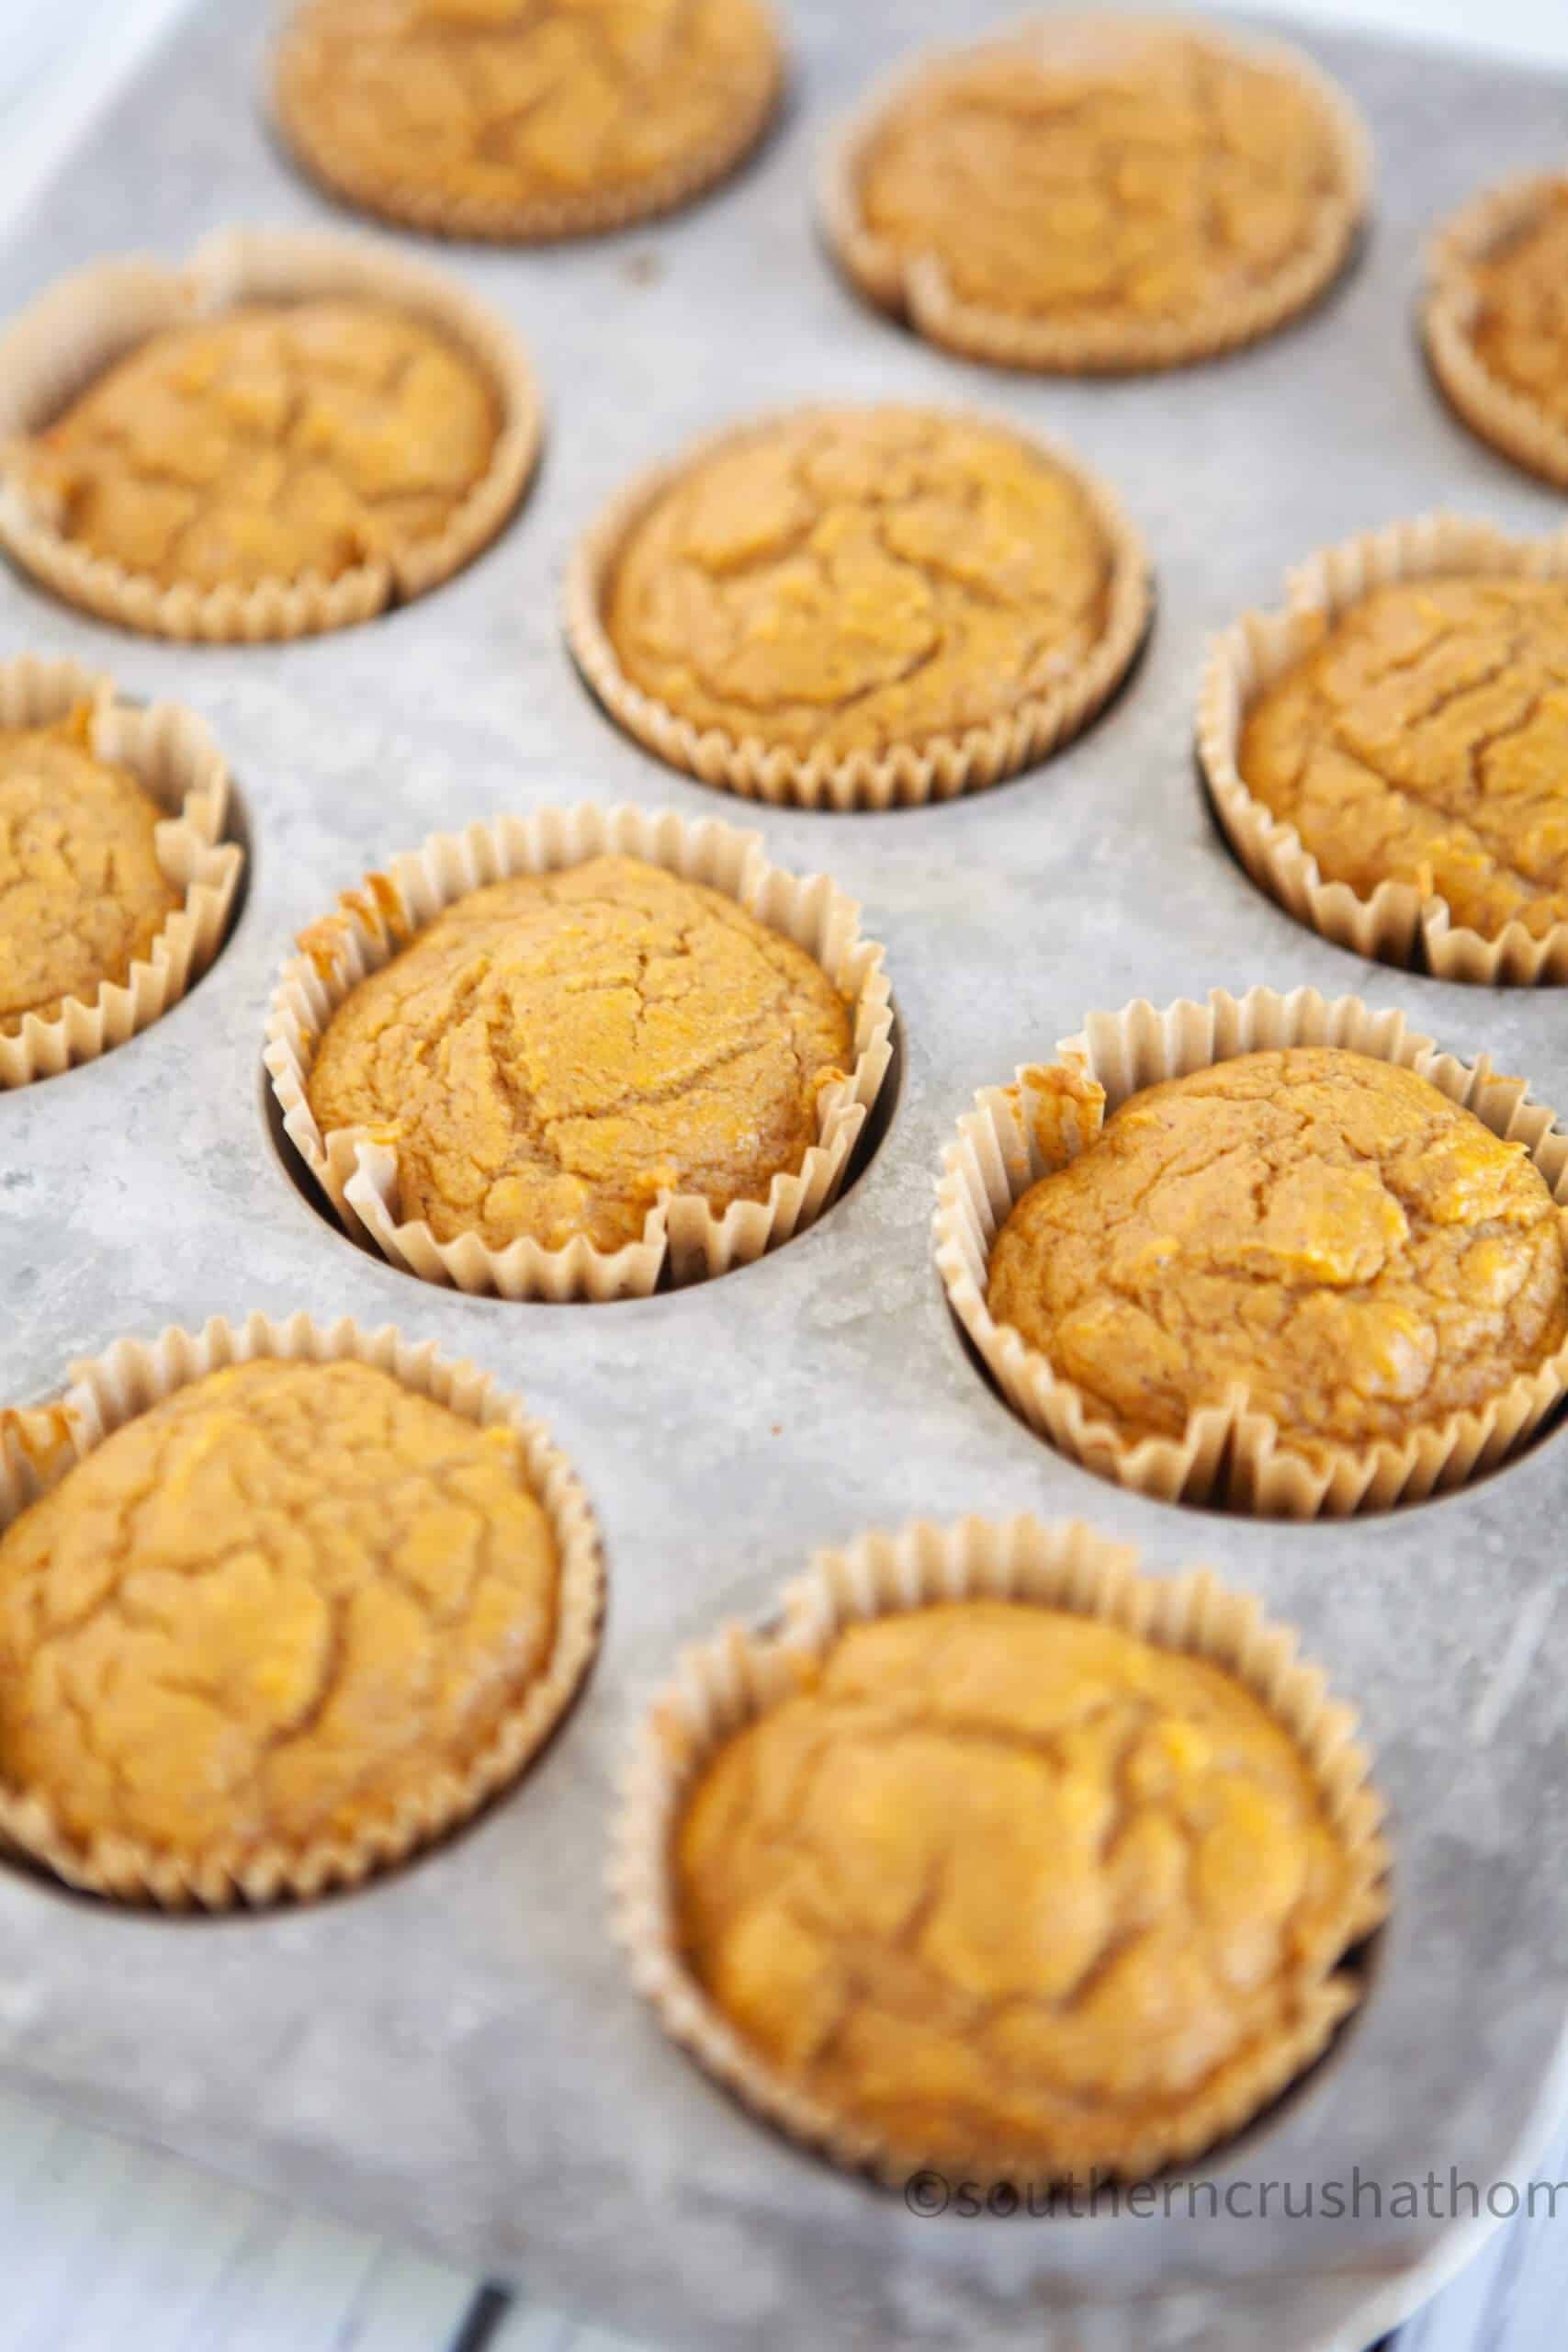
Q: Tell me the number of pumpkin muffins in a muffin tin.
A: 11